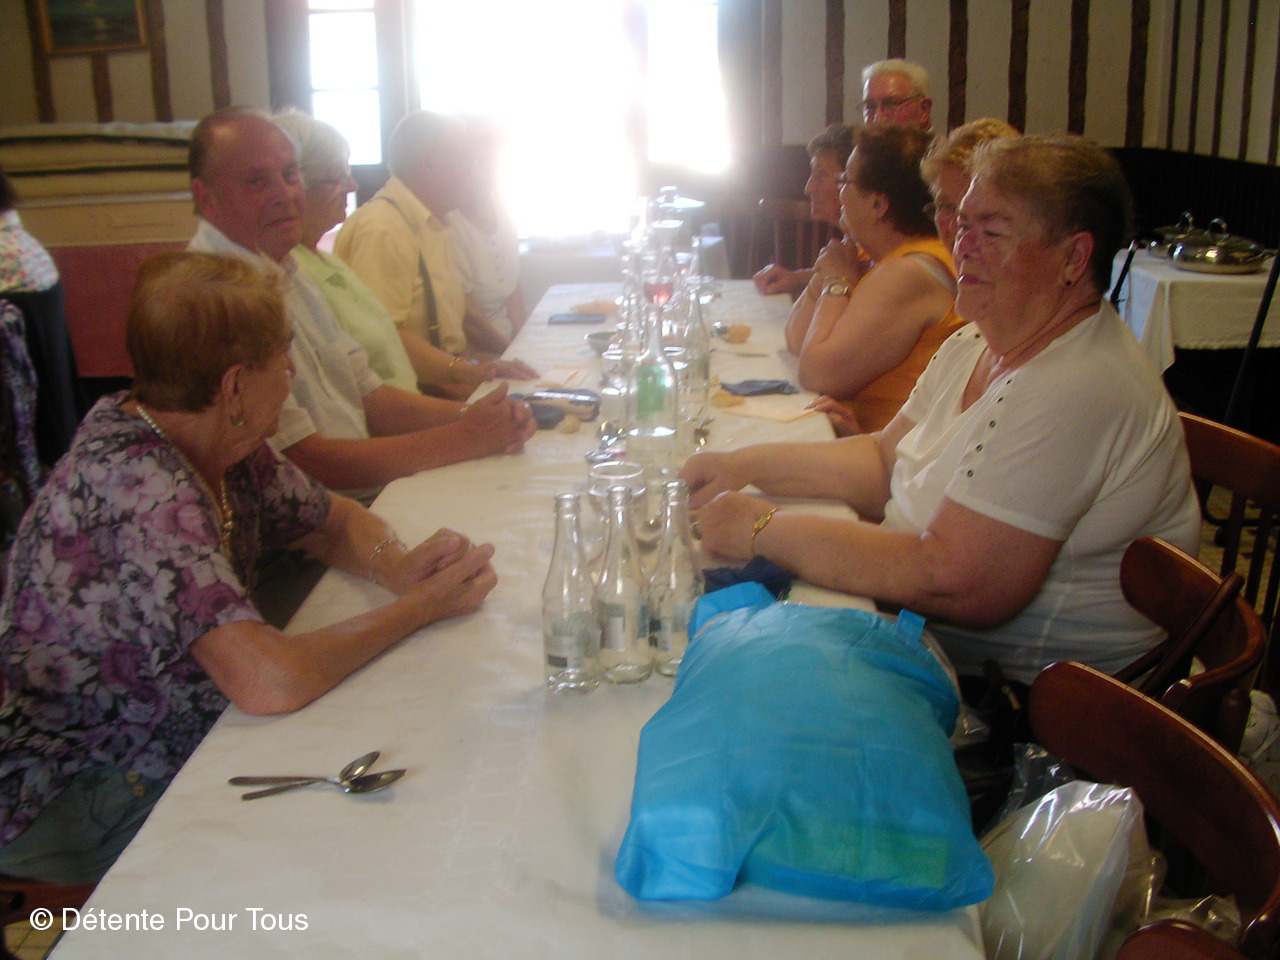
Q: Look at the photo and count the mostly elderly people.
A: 10